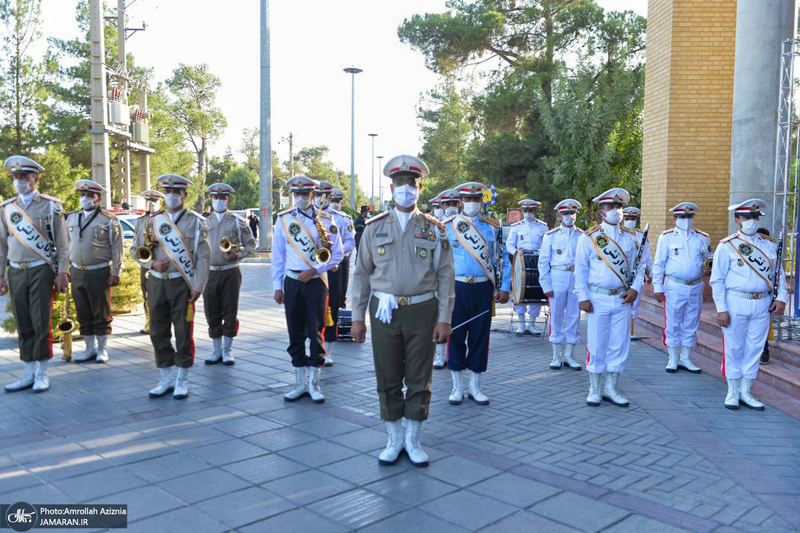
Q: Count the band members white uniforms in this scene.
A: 6